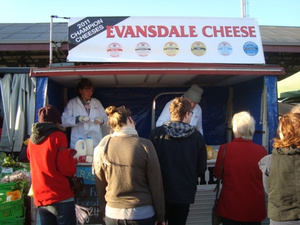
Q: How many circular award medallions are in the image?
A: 6